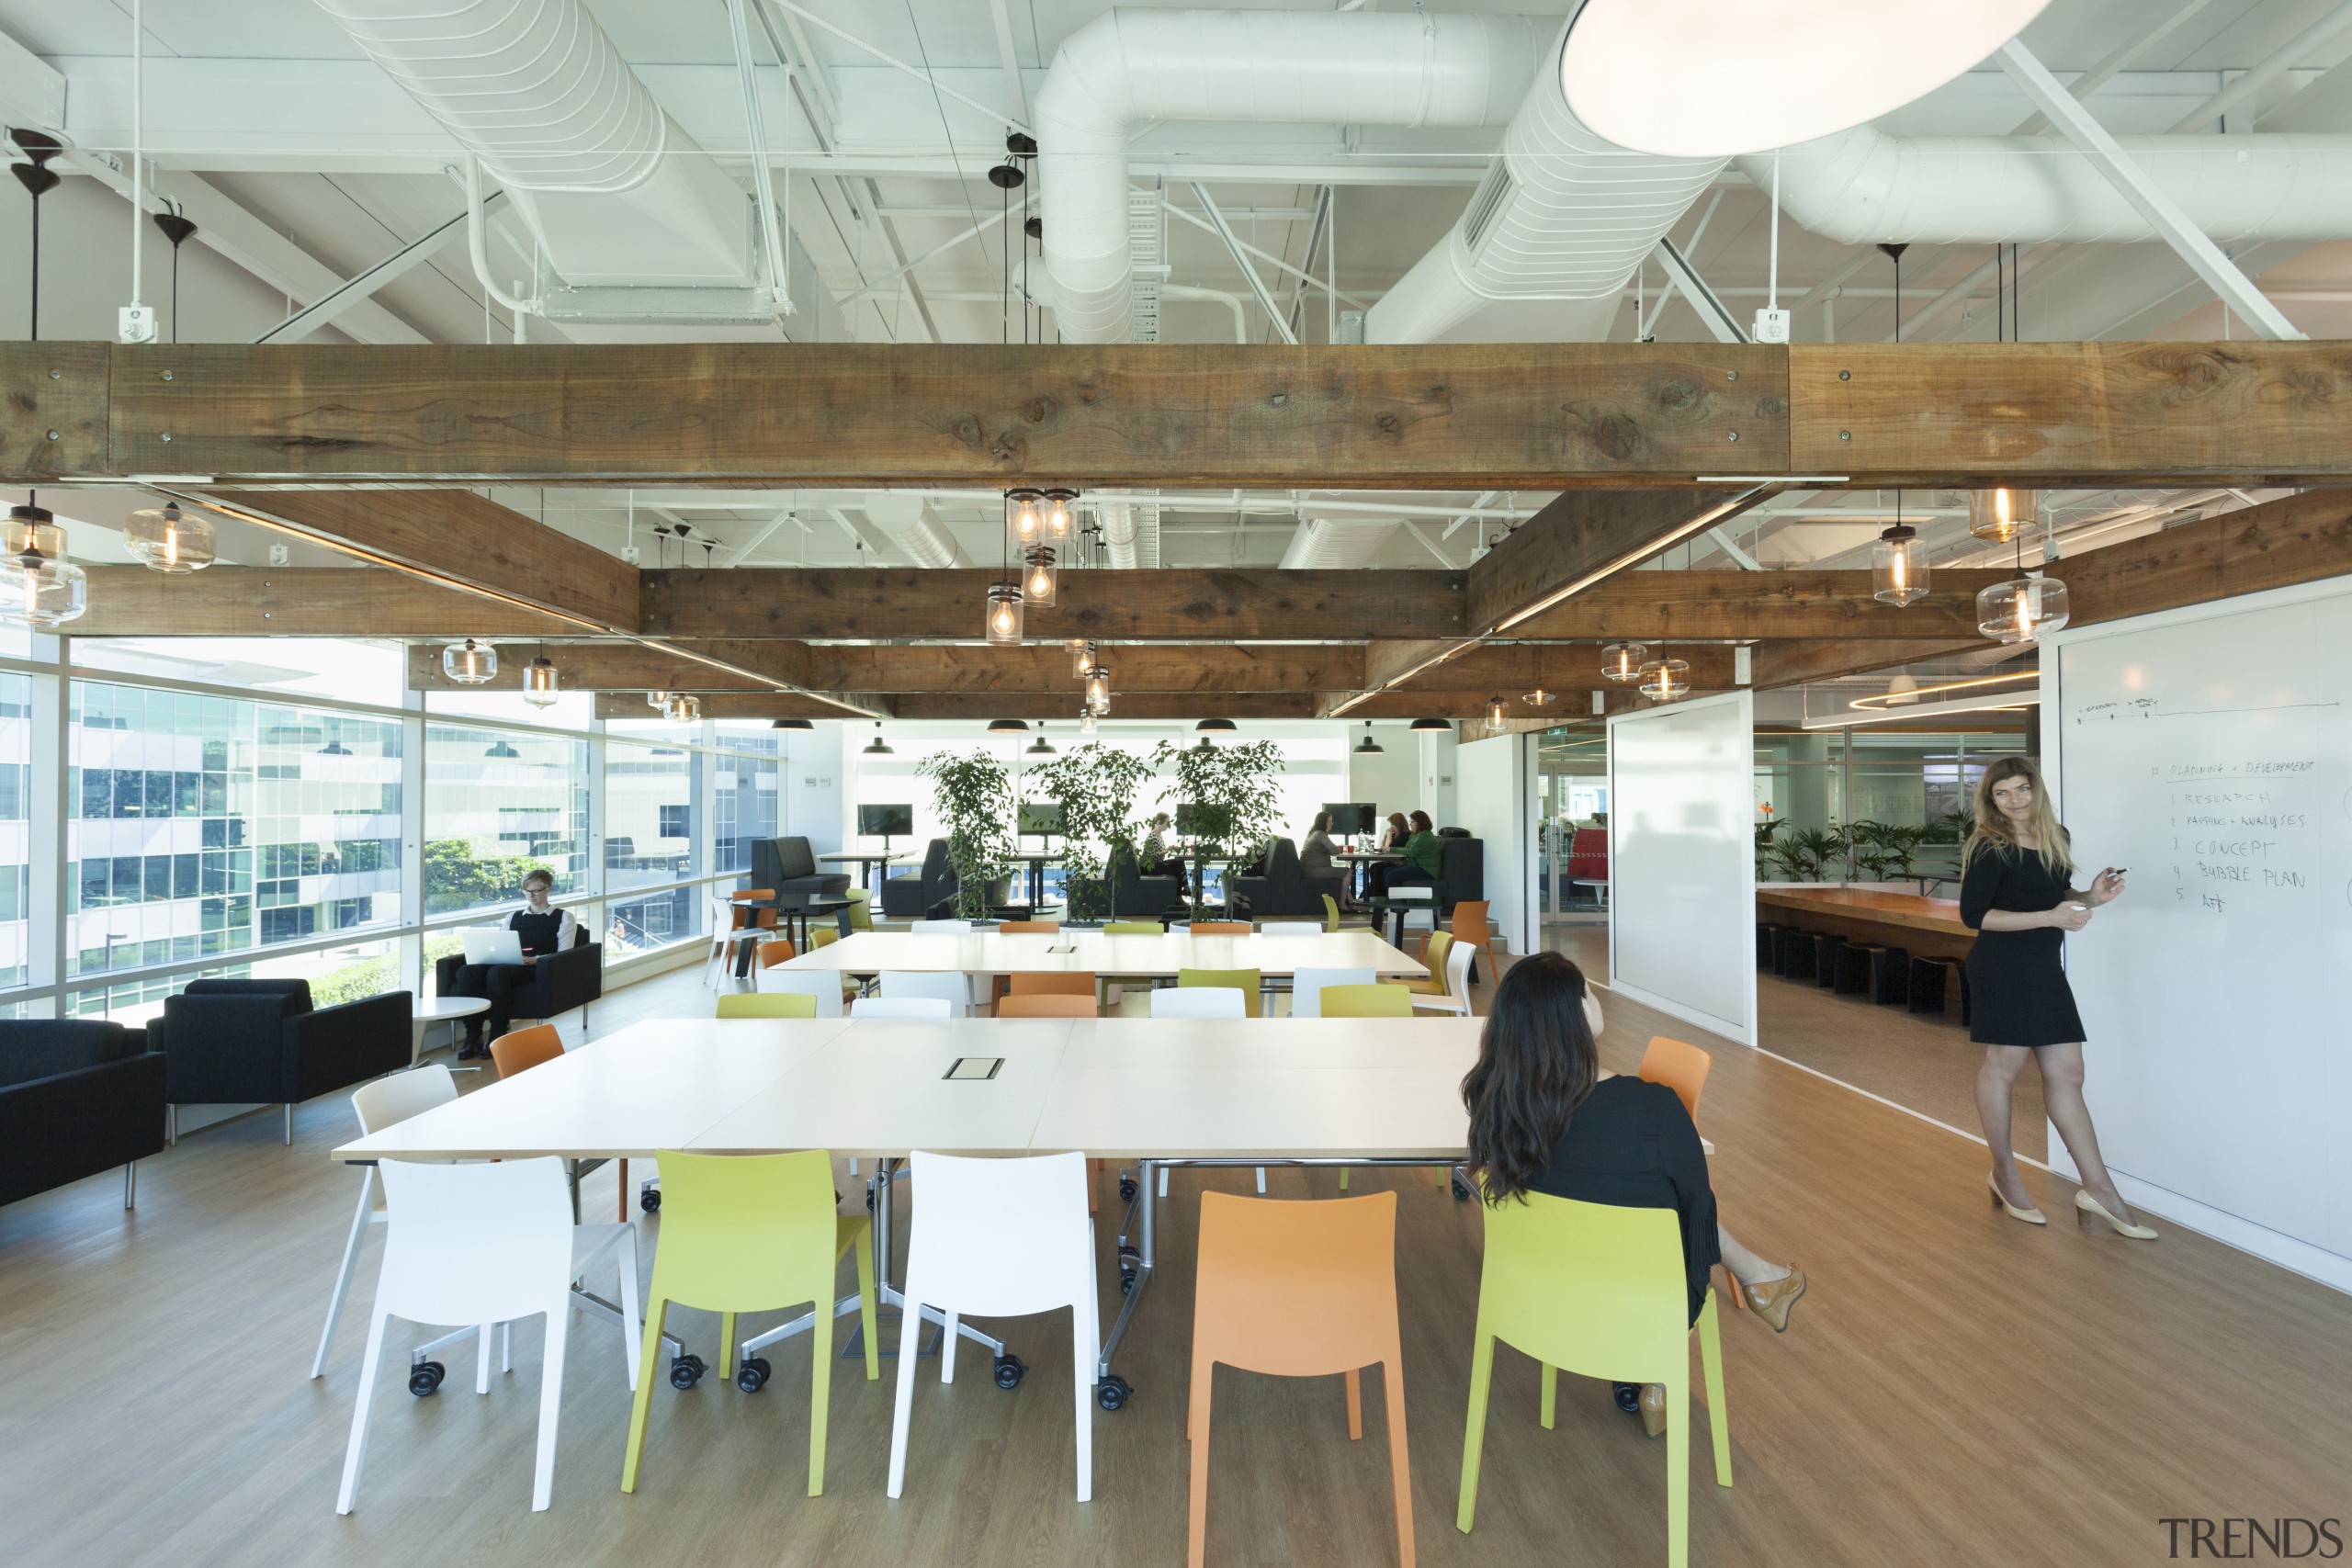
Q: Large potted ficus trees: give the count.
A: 3